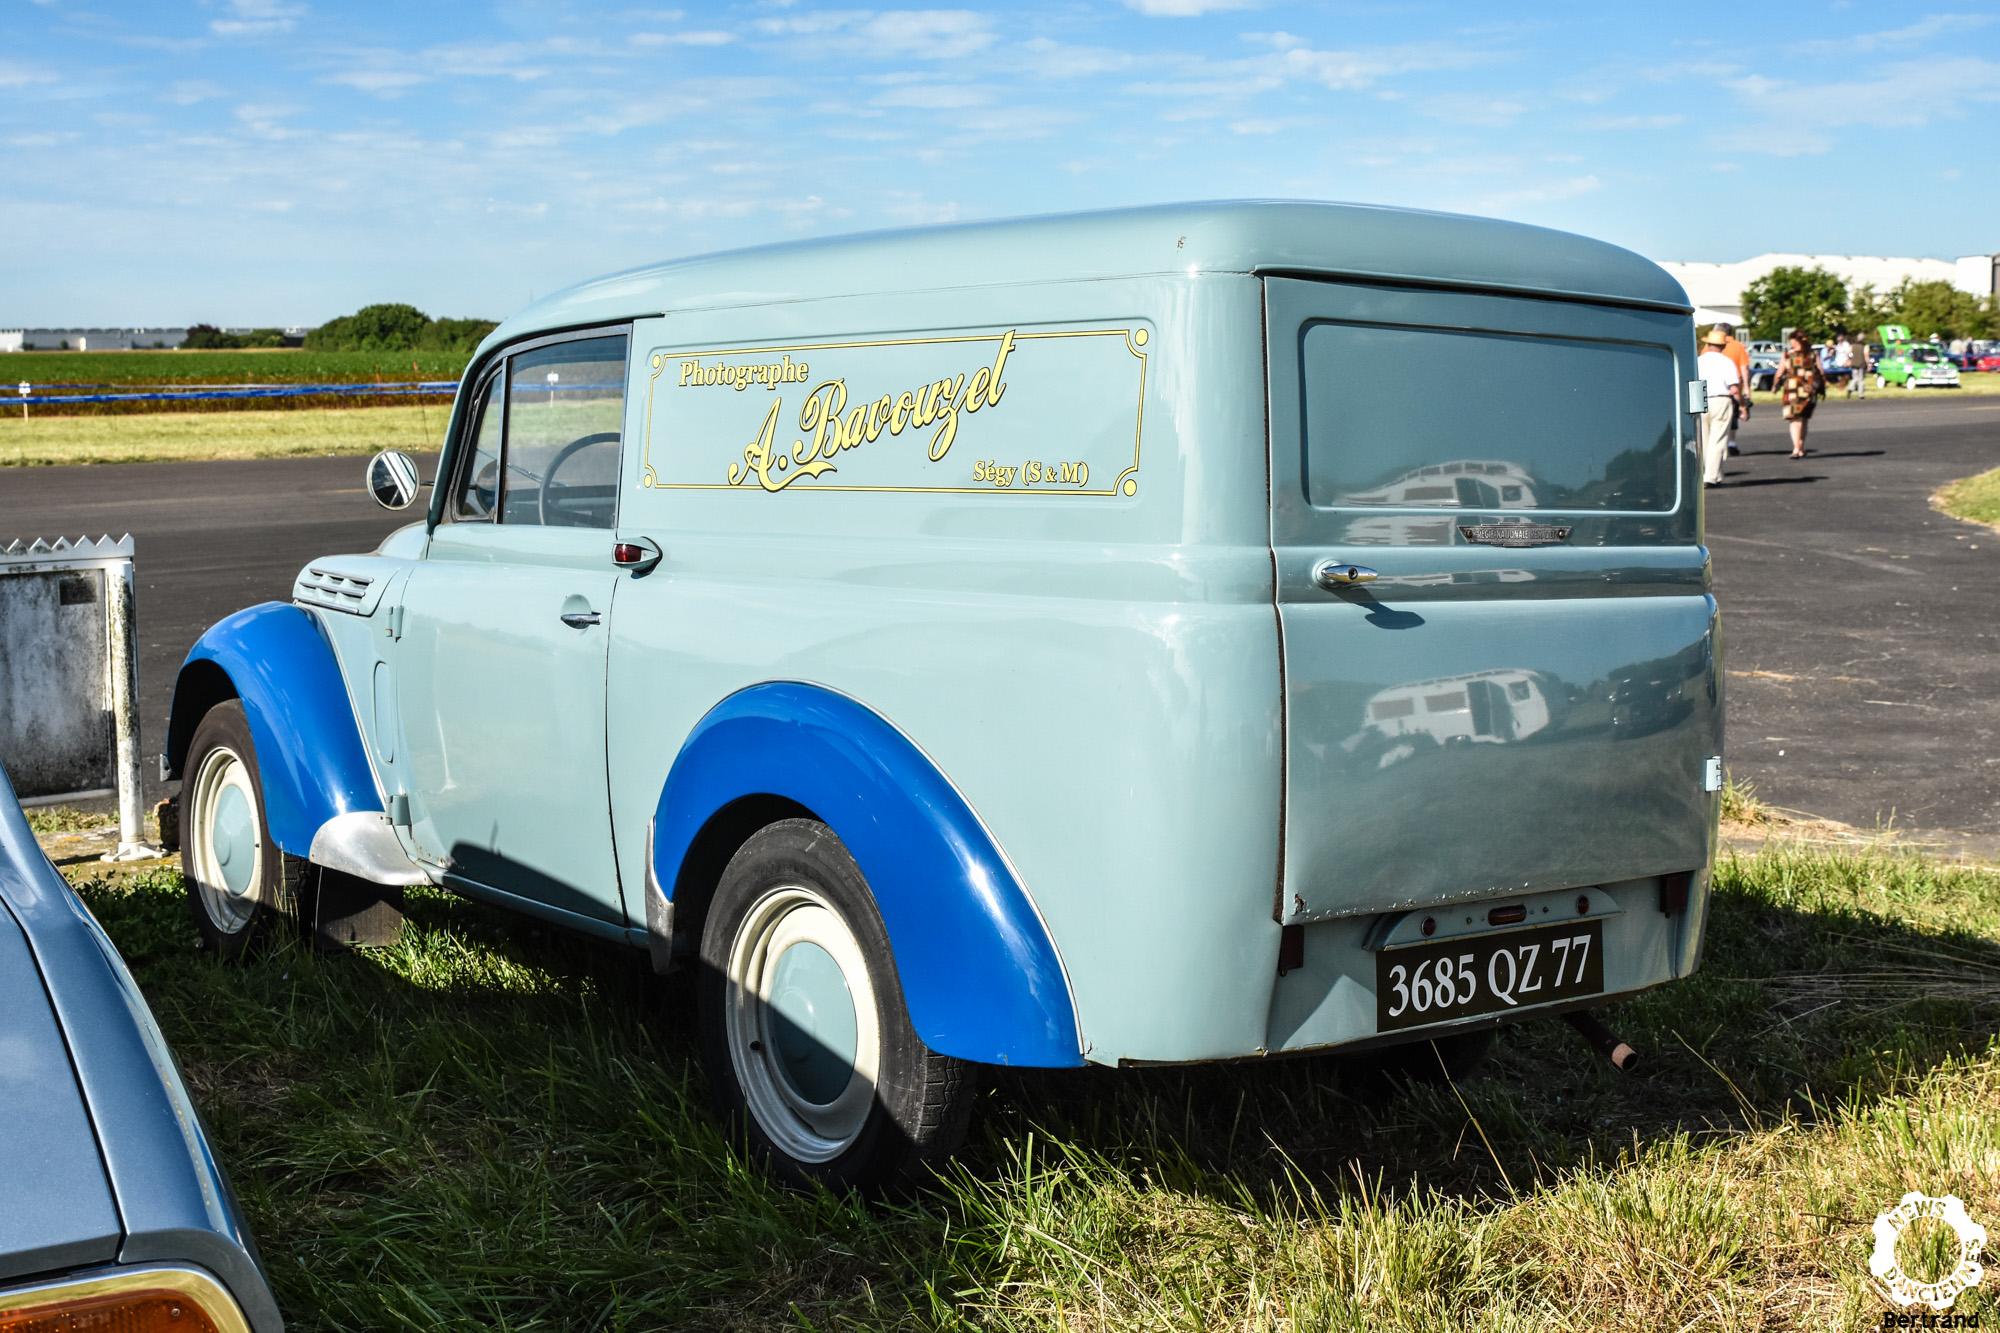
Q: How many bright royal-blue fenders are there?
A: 2